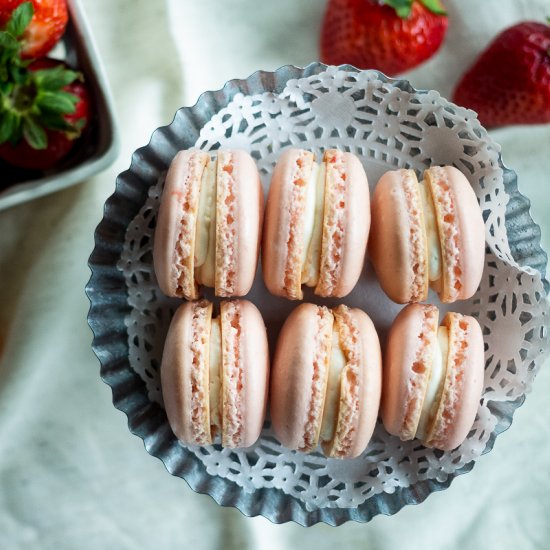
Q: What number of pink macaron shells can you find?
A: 12